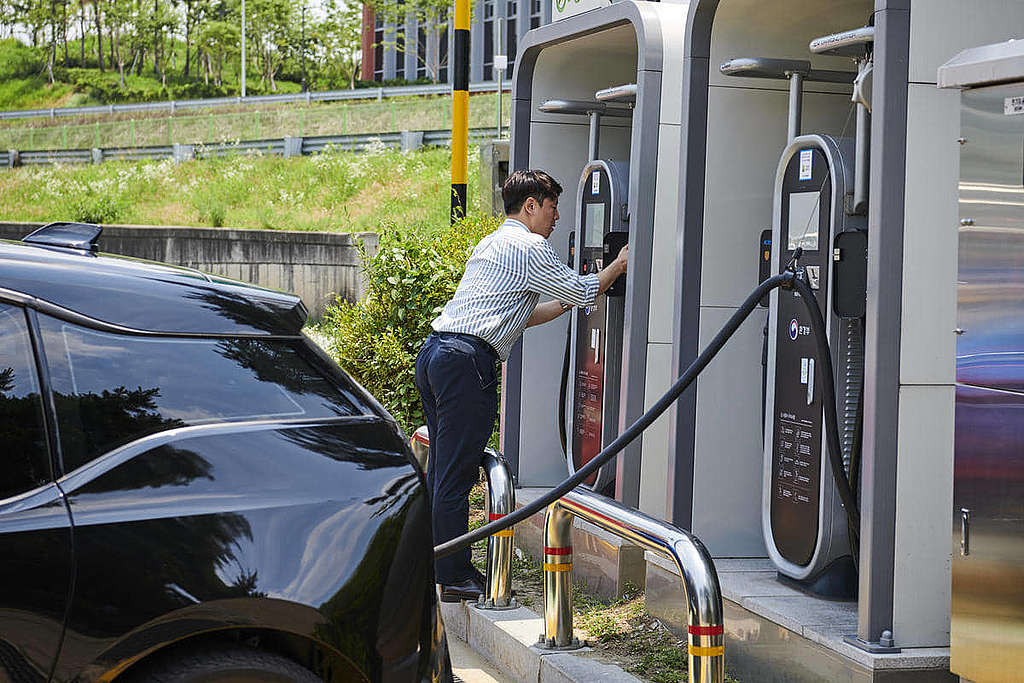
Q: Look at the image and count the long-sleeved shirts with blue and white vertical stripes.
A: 1